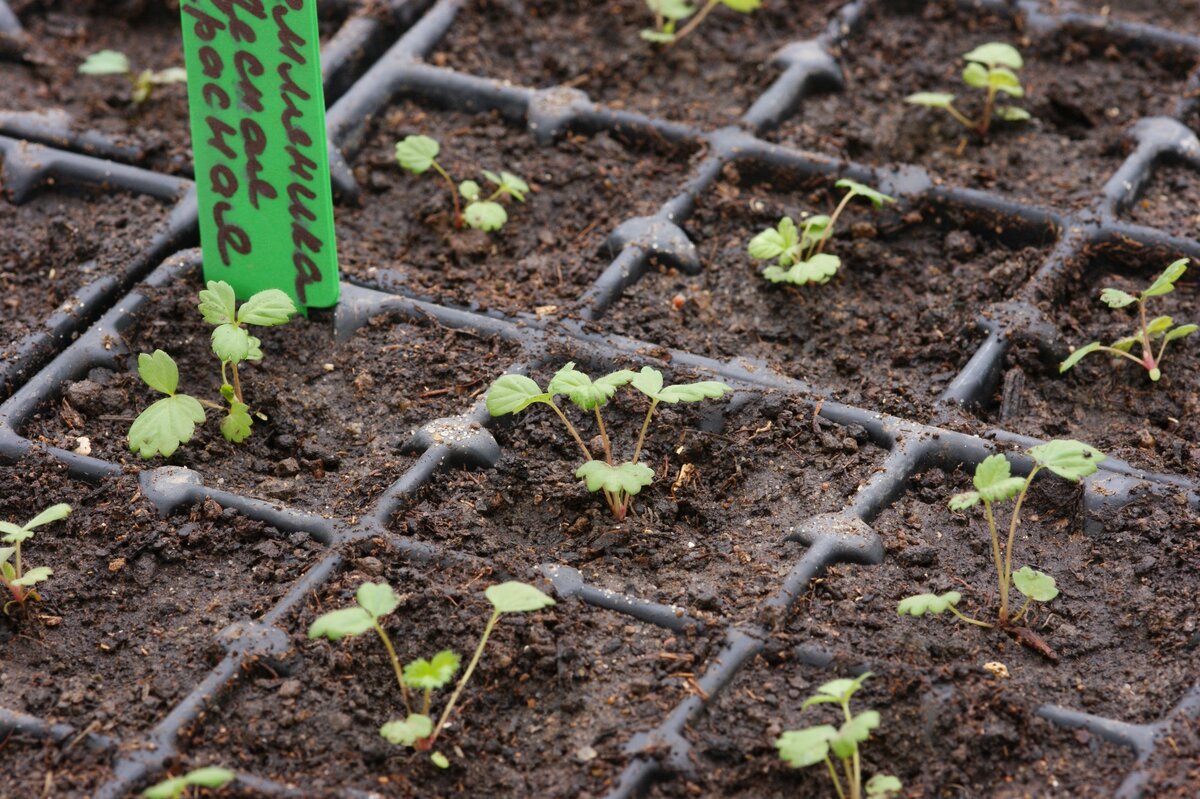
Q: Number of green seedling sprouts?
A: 13